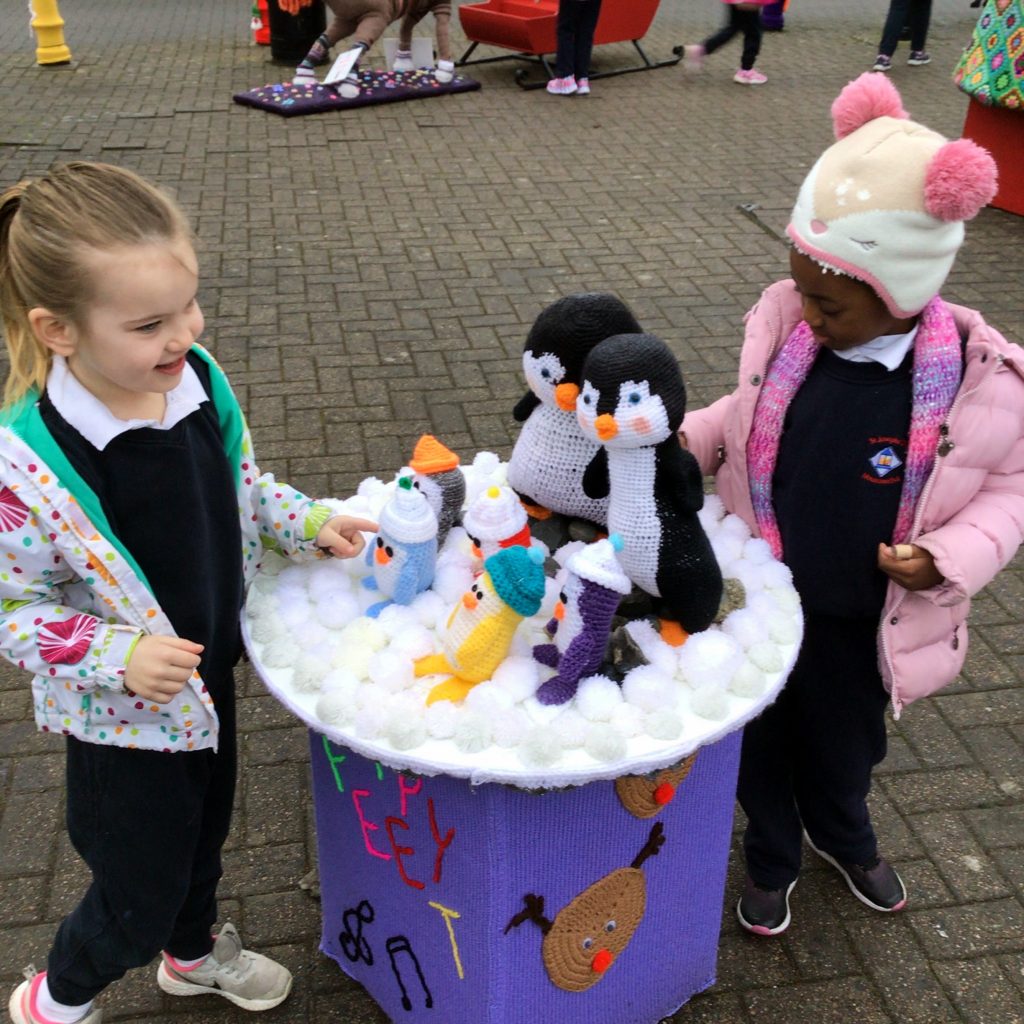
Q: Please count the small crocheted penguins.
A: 5